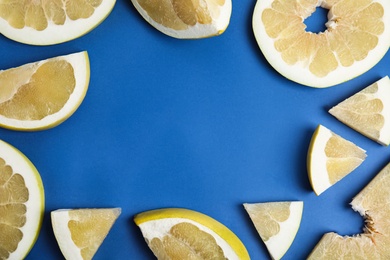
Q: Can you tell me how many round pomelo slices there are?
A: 3